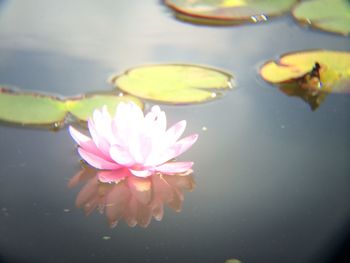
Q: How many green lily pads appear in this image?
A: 6